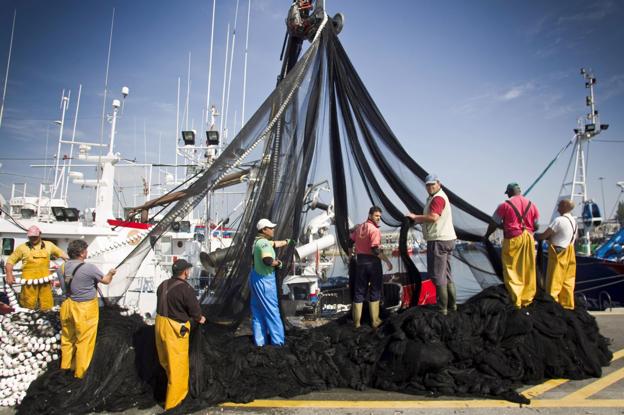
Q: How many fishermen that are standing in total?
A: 8